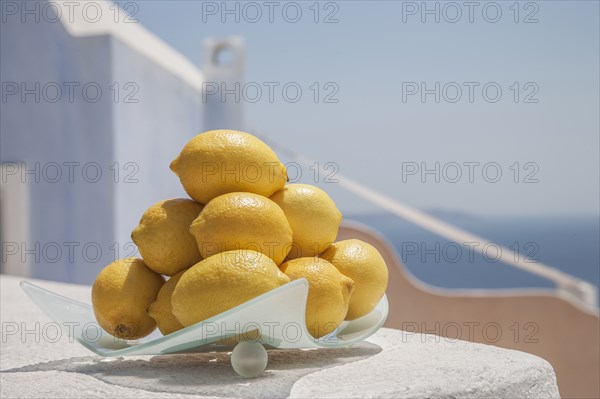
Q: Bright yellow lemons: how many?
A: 9